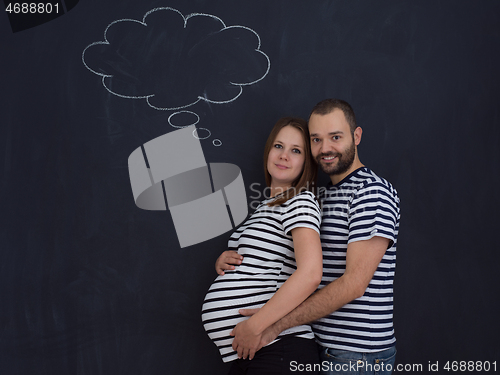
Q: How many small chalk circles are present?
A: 3